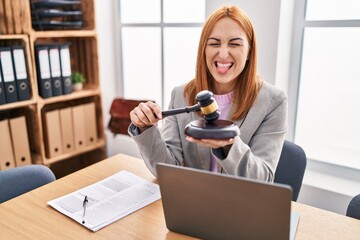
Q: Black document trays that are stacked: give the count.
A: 3